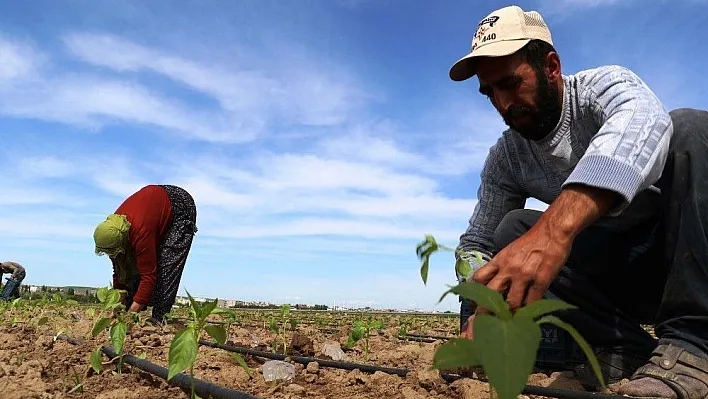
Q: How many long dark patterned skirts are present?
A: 1